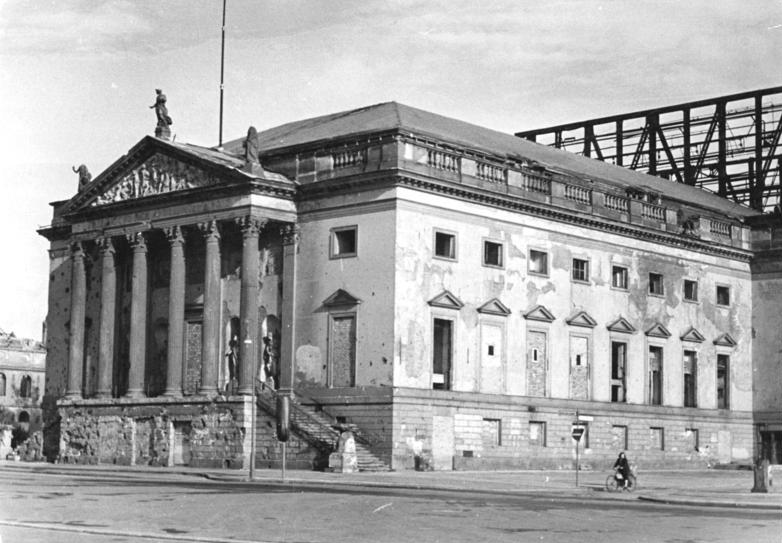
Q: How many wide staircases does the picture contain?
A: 1